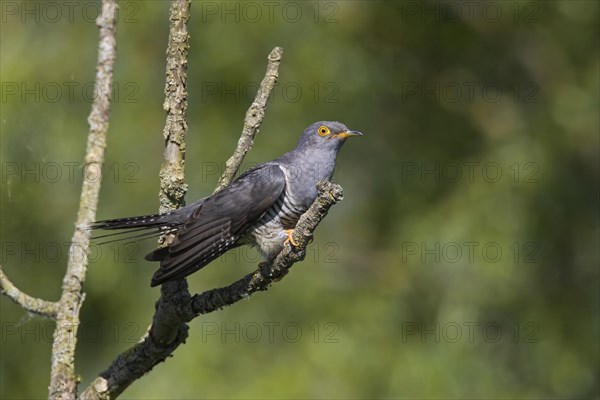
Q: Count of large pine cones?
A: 0